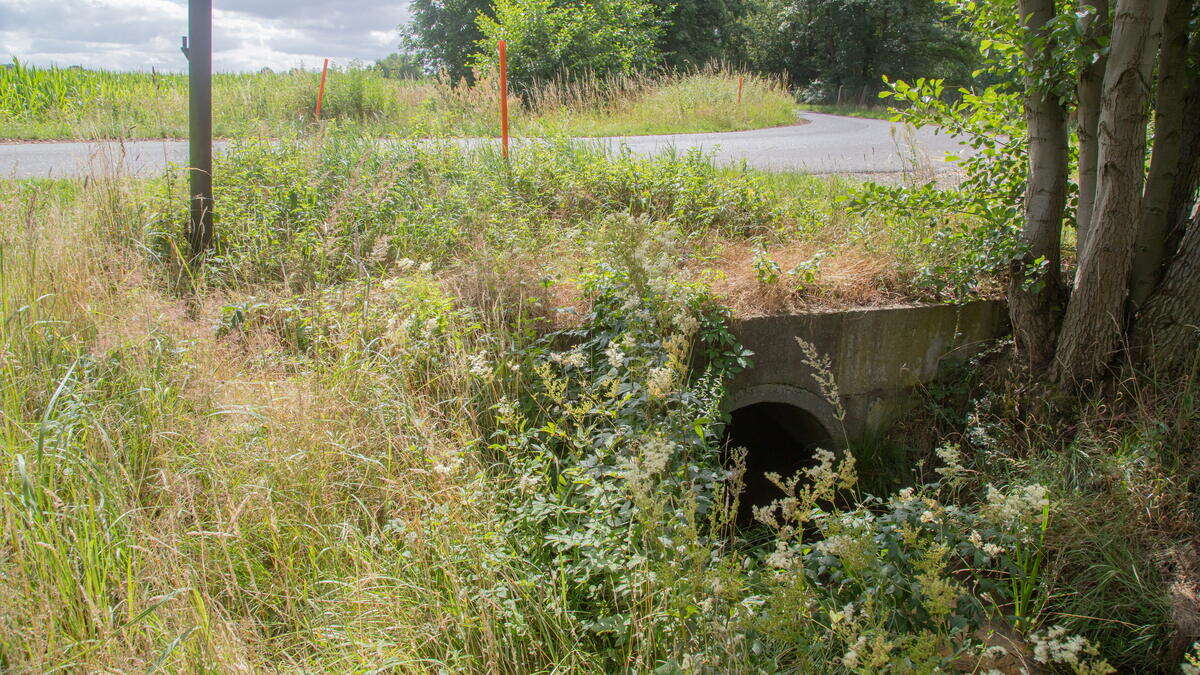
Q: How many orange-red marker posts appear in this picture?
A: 3